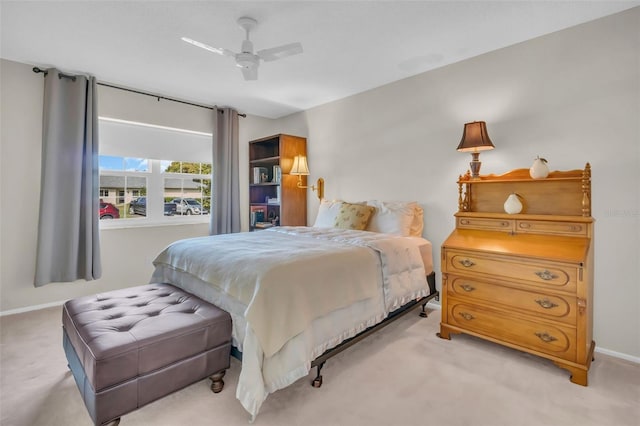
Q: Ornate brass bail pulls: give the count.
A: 6